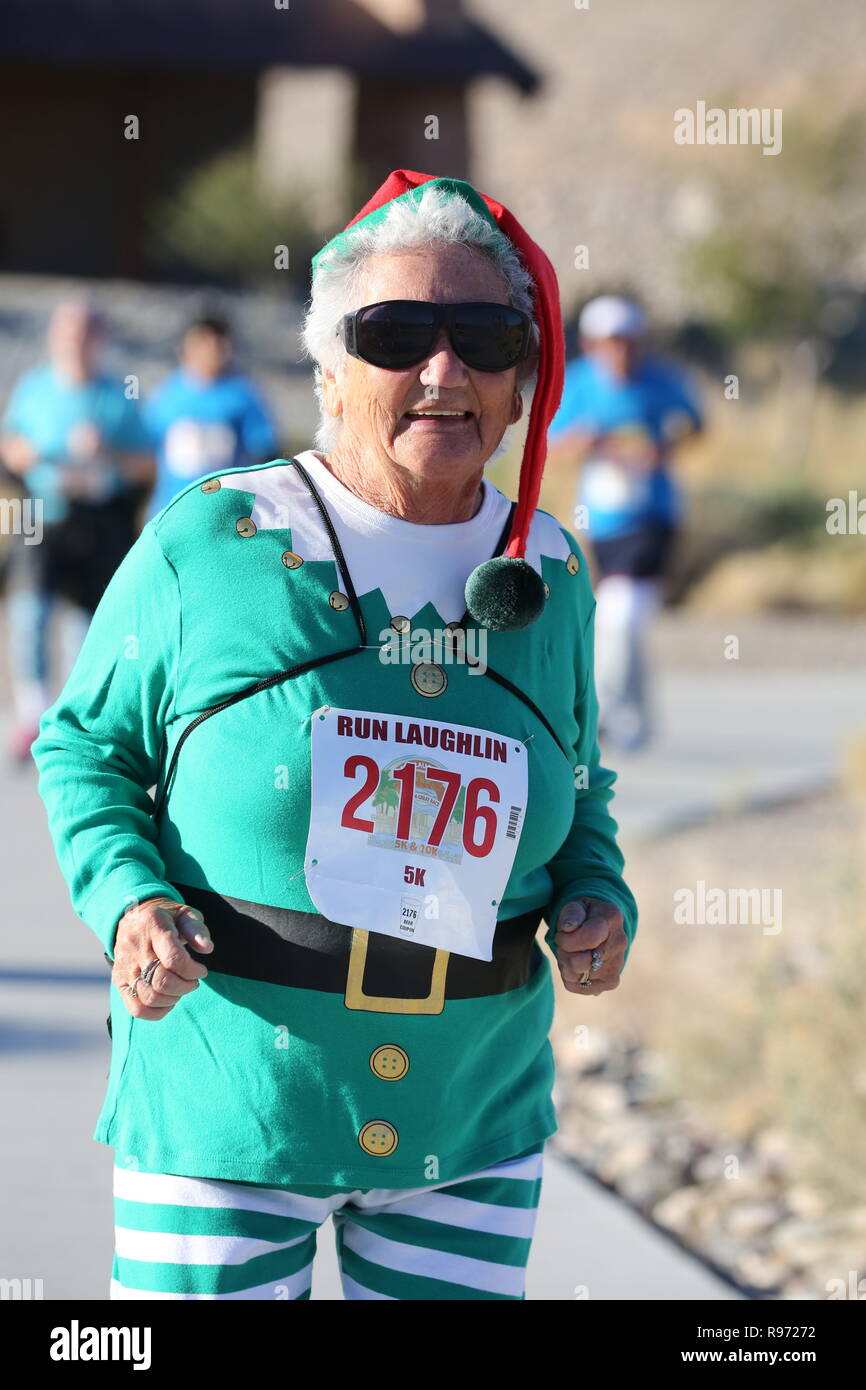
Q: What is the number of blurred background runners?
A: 3